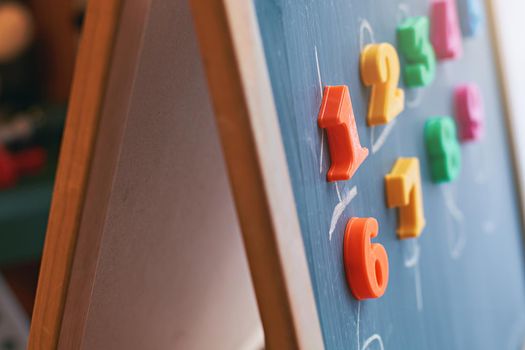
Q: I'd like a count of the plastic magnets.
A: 9